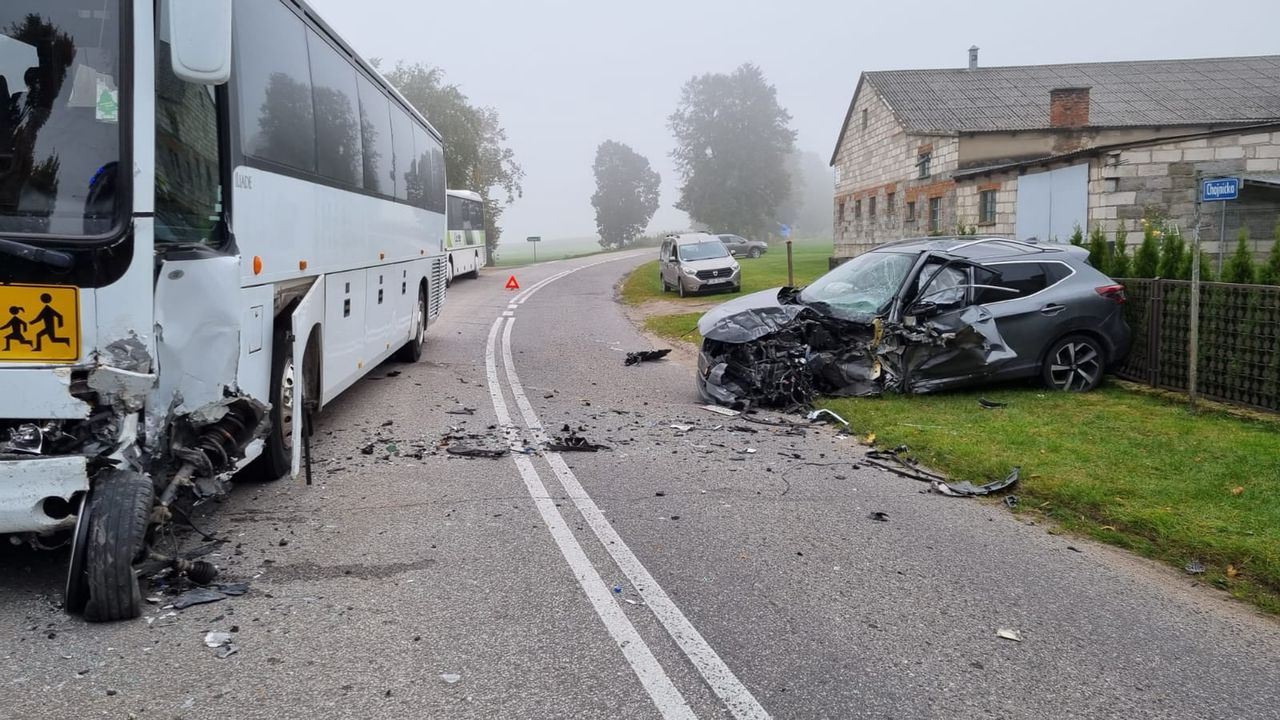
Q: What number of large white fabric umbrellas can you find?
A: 0